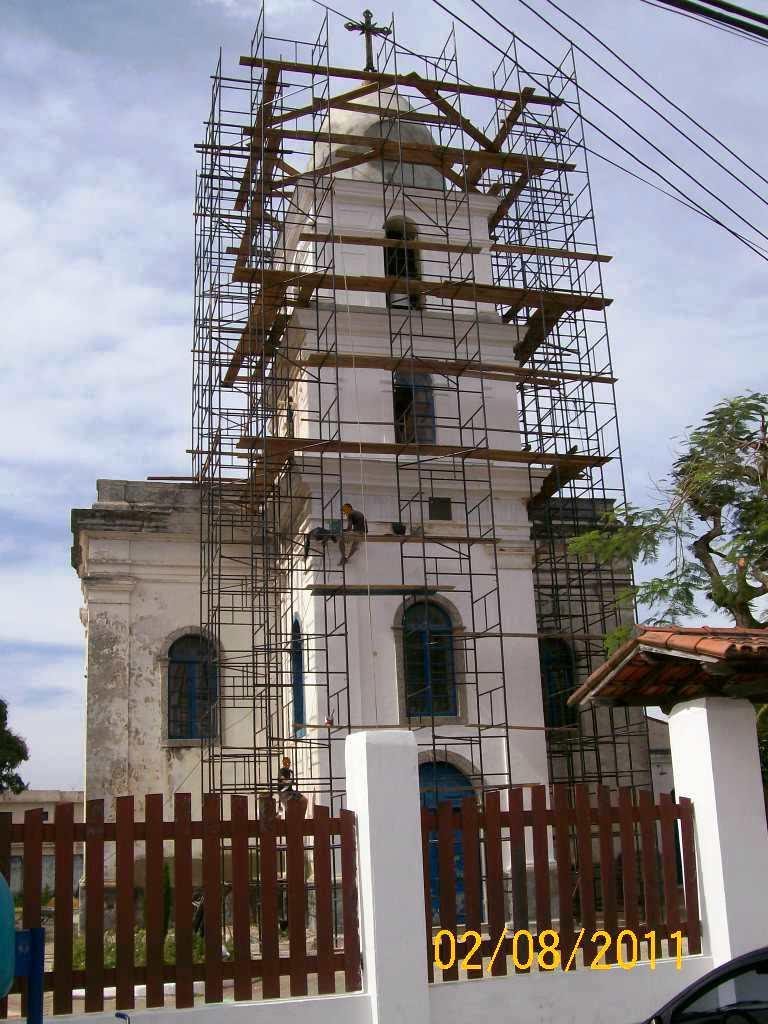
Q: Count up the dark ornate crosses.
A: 1